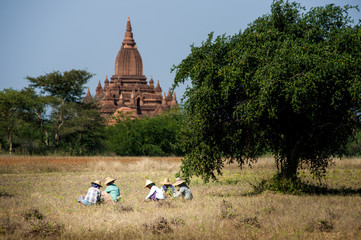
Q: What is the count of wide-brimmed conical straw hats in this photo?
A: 5